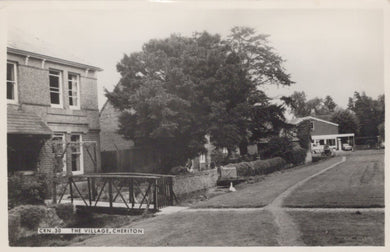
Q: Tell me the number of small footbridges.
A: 1